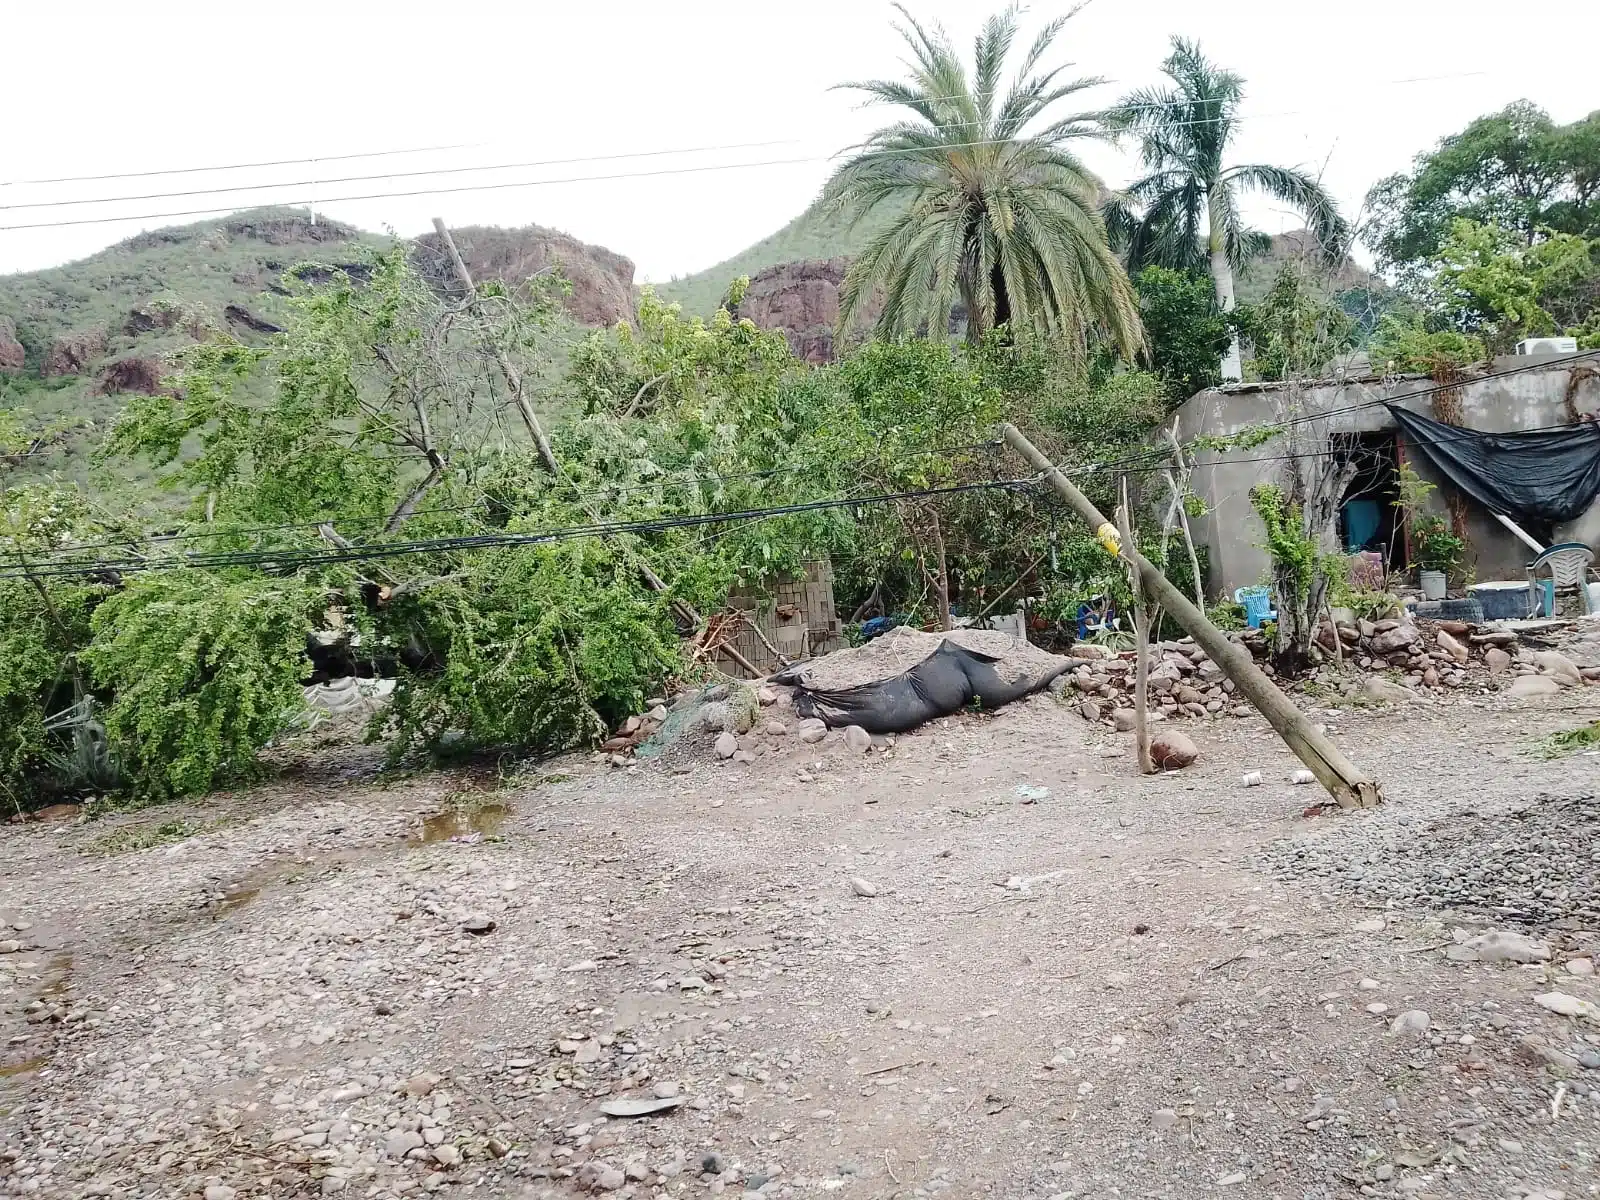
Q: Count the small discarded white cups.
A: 2